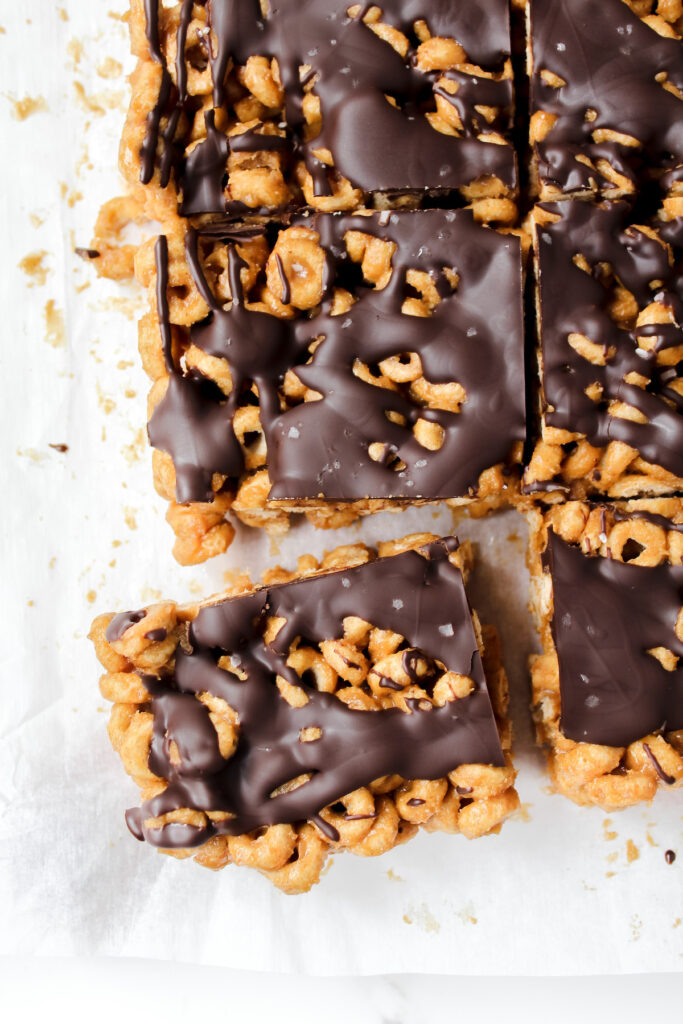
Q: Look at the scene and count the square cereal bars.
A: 6